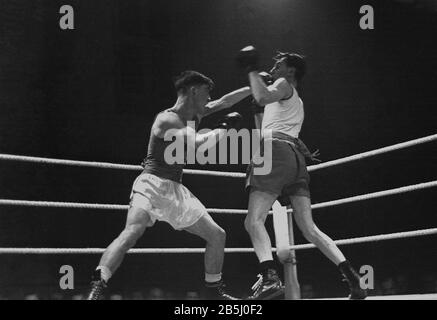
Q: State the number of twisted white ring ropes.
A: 3